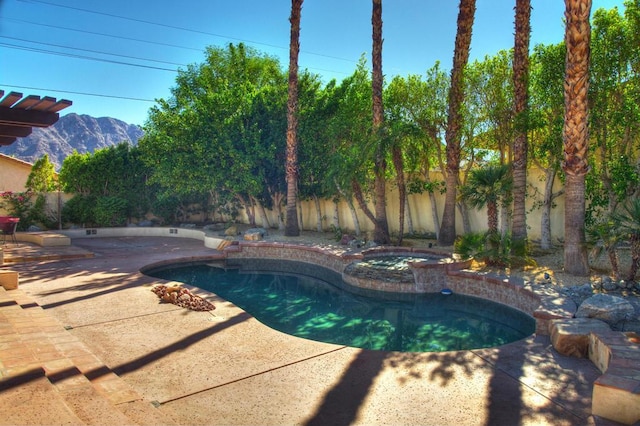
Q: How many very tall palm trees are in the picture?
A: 5